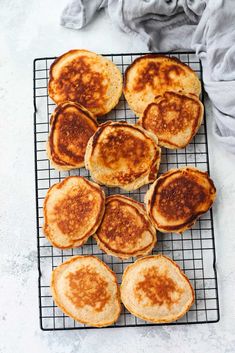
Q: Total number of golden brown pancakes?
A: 10